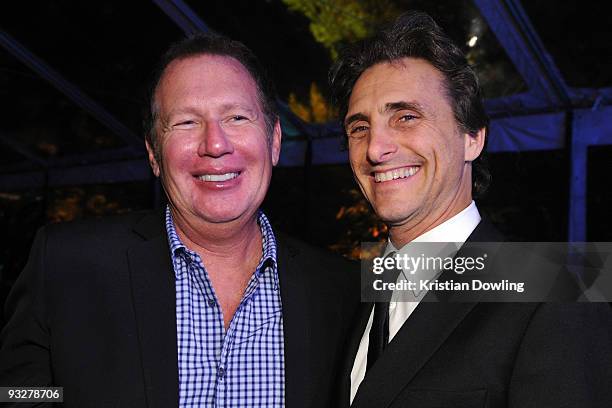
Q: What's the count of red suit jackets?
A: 0